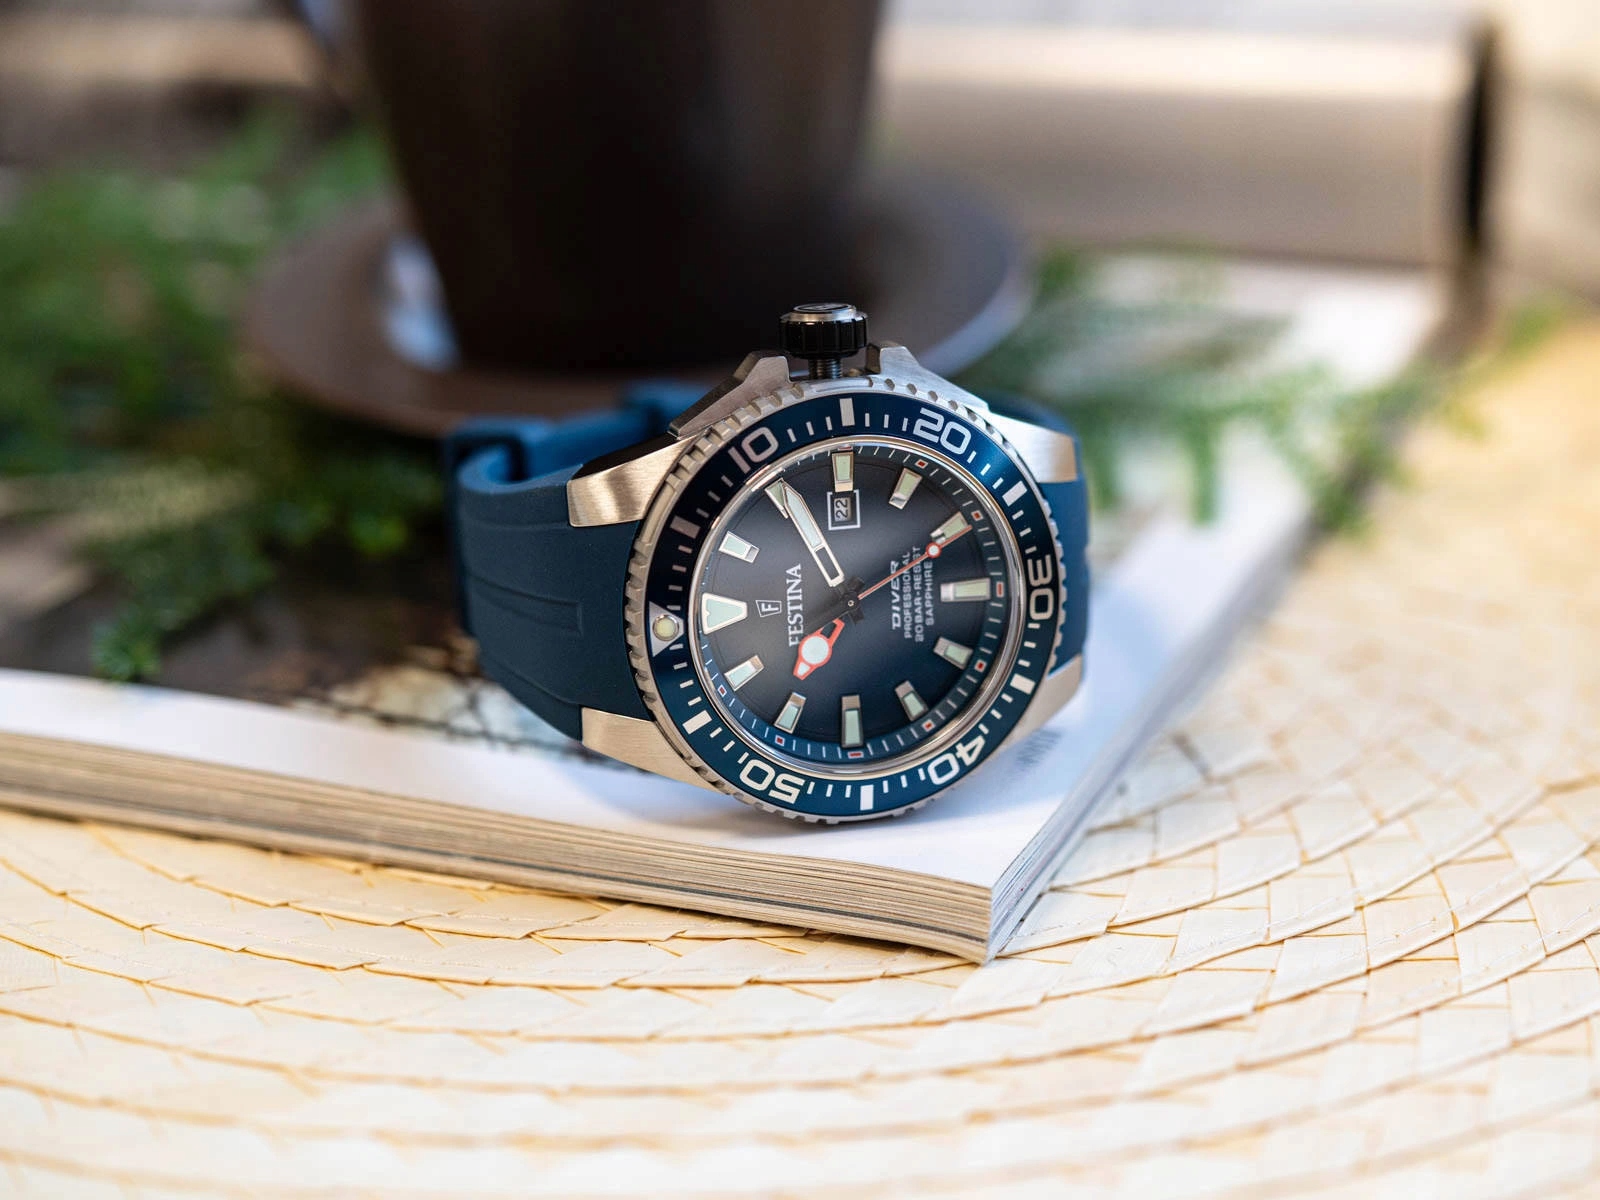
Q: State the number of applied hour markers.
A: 12